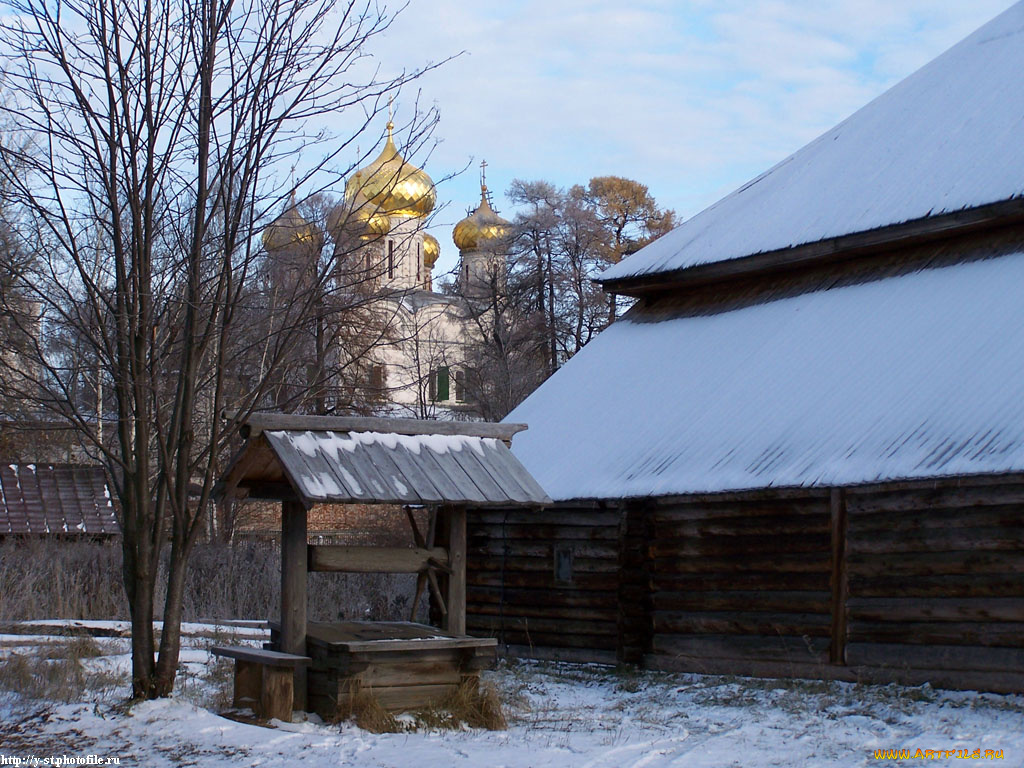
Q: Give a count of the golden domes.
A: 5